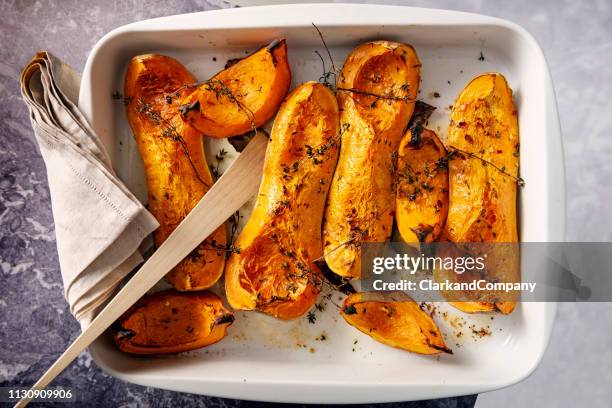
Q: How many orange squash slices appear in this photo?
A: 8